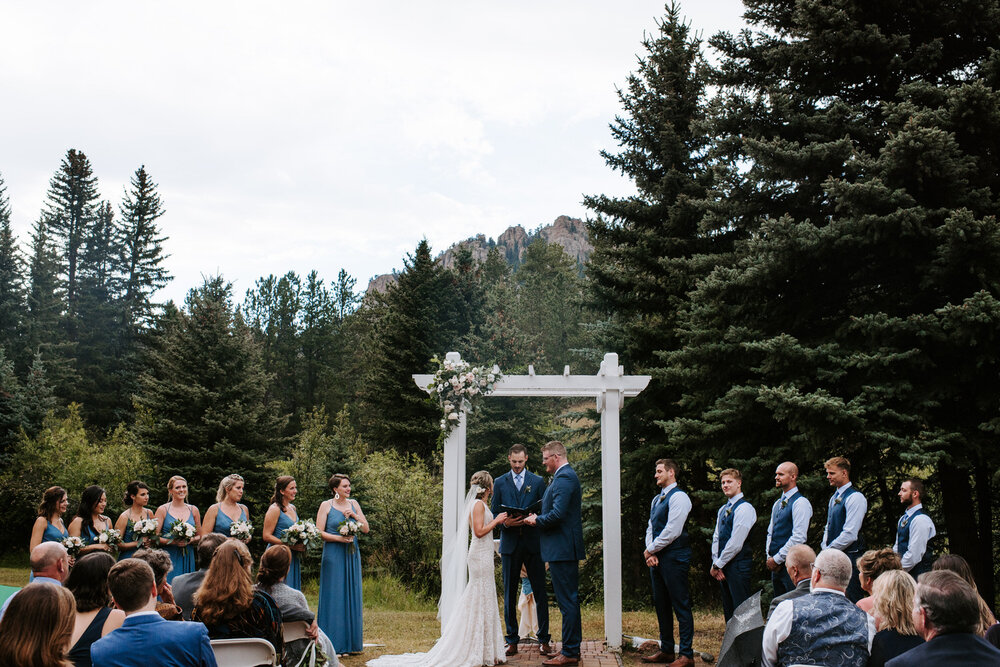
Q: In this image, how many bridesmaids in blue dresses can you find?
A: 7